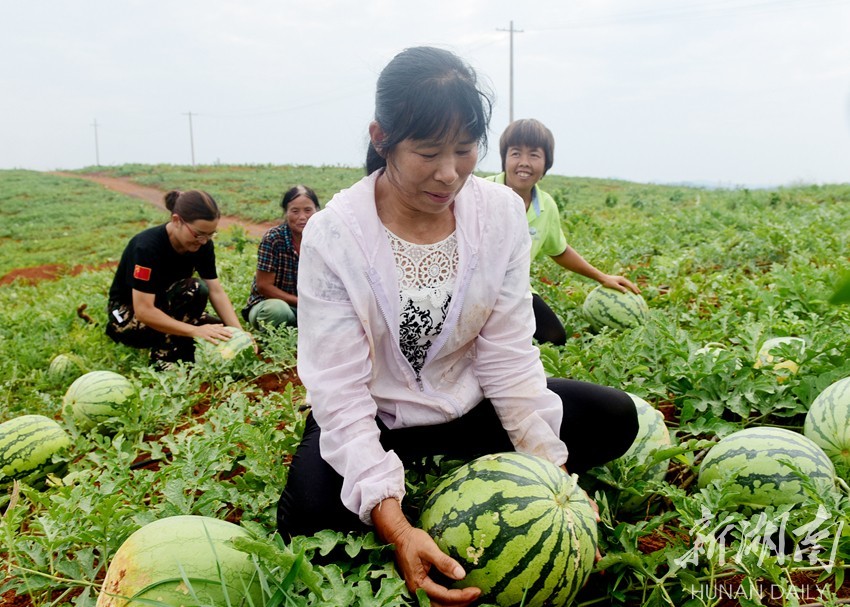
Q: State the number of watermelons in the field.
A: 12